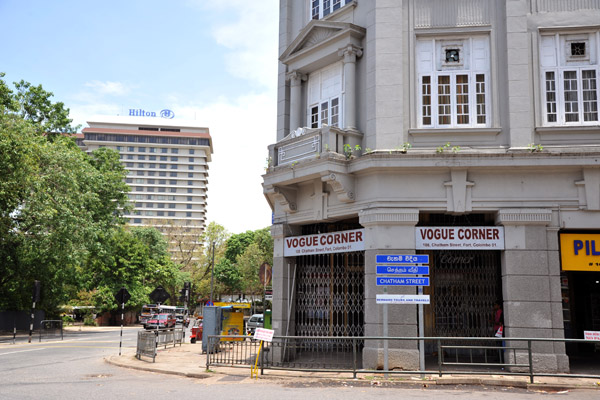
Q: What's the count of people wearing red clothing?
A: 1